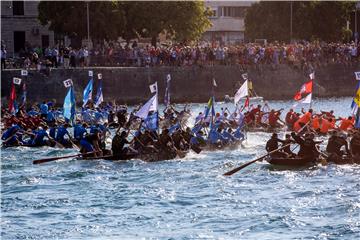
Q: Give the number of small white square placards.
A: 11